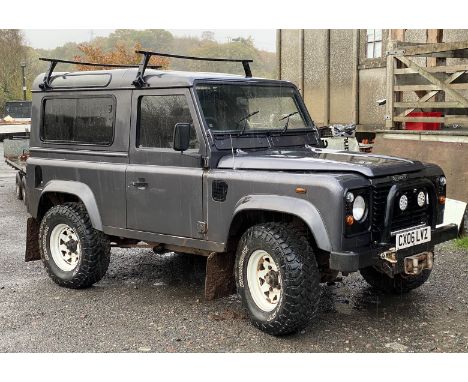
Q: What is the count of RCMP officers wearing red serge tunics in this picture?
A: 0